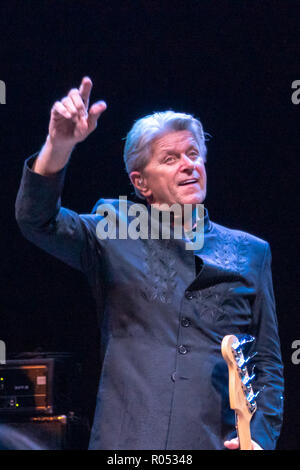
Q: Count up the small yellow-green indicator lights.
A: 2